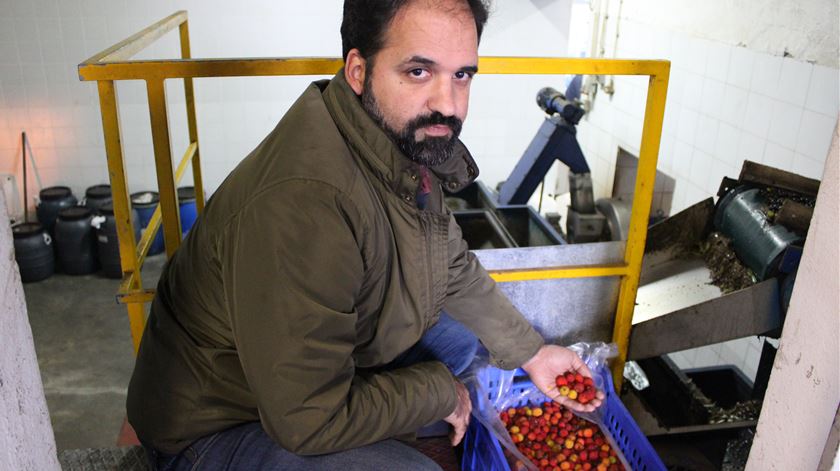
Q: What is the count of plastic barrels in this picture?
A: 7